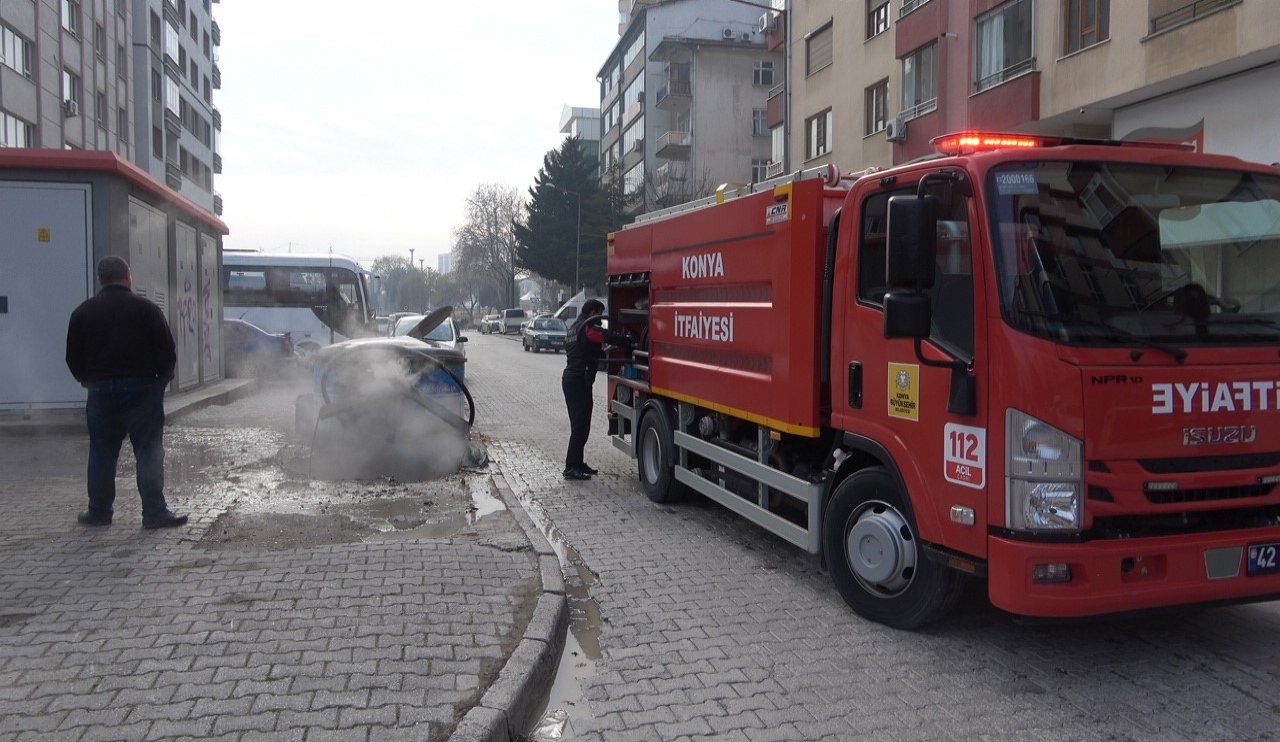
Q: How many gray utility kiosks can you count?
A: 1